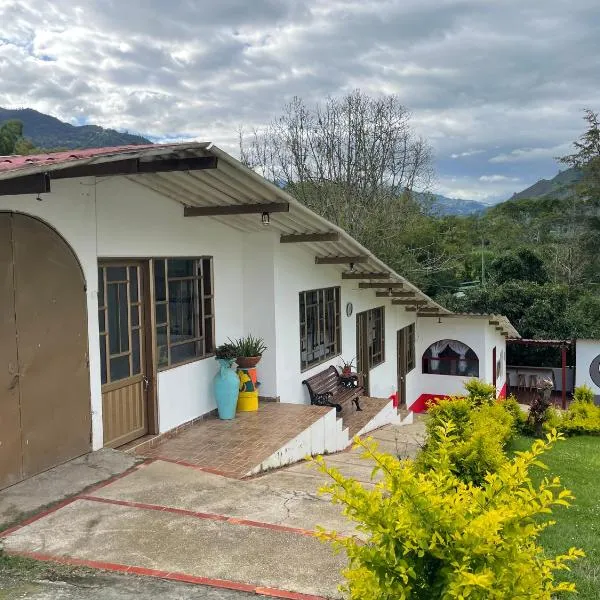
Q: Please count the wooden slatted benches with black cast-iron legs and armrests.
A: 1